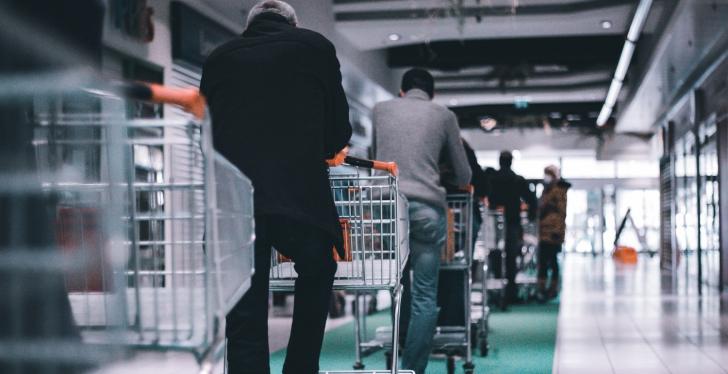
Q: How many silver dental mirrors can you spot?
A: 0